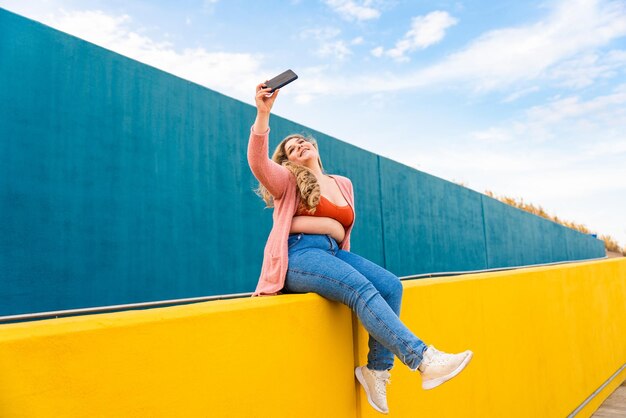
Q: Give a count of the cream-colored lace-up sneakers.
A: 2